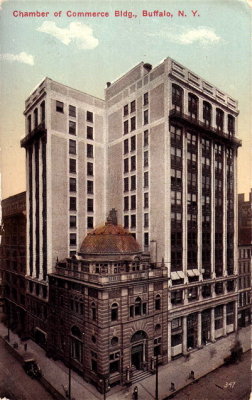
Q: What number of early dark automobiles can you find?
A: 1